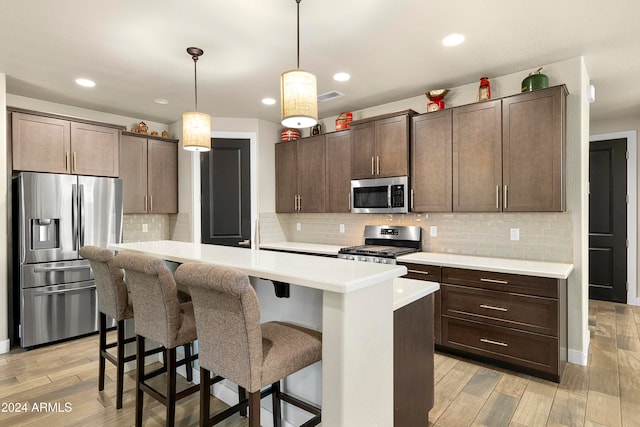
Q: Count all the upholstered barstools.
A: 3